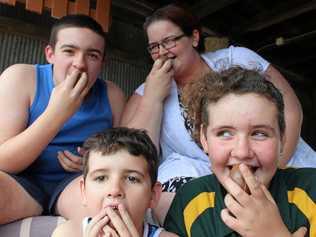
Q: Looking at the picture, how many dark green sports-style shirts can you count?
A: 1